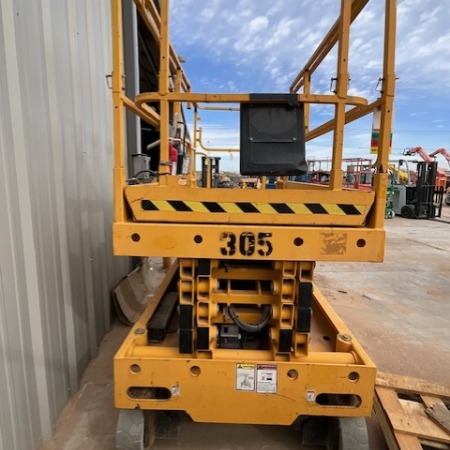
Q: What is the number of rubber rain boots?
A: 0